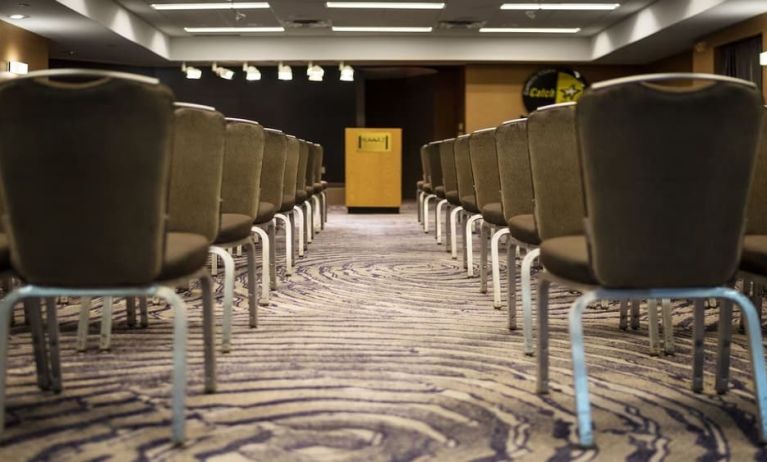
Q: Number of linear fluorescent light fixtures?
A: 6